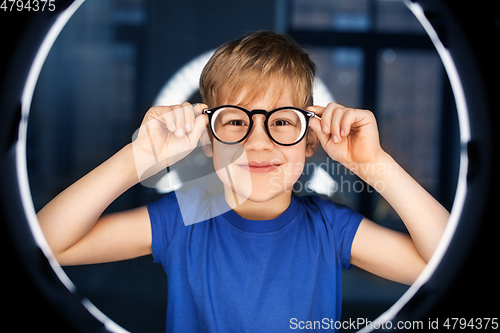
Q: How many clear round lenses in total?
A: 2